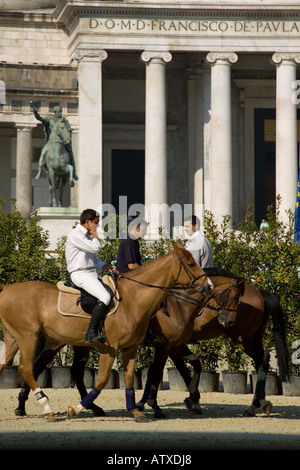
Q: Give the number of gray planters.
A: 12